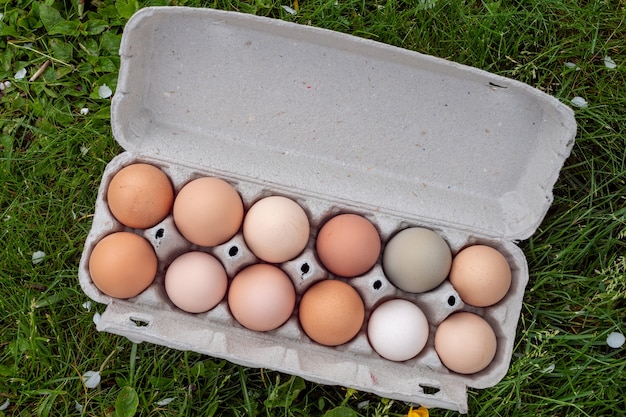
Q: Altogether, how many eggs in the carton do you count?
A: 12